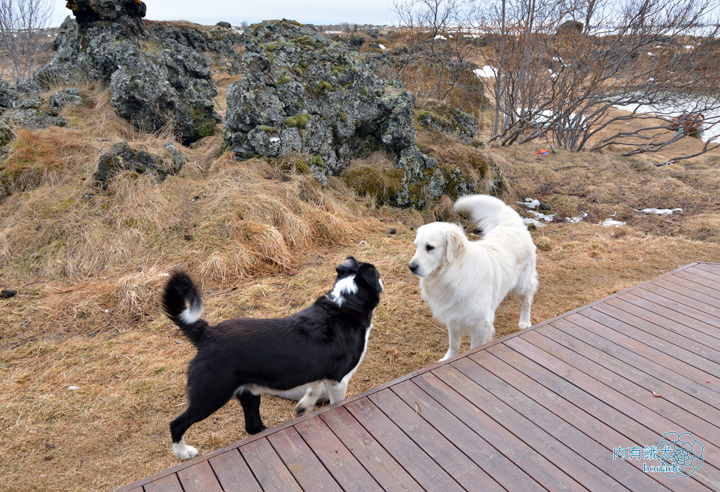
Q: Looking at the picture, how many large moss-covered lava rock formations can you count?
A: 2